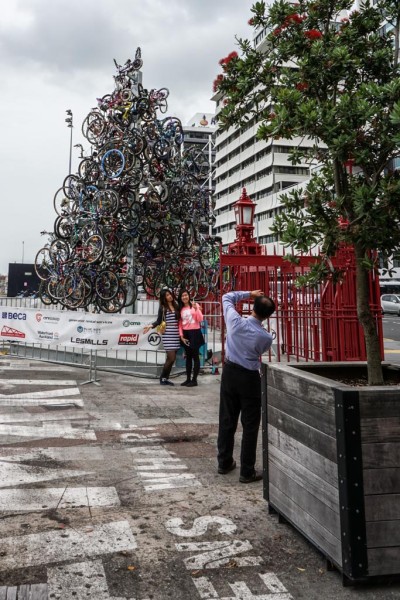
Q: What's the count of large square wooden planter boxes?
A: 1